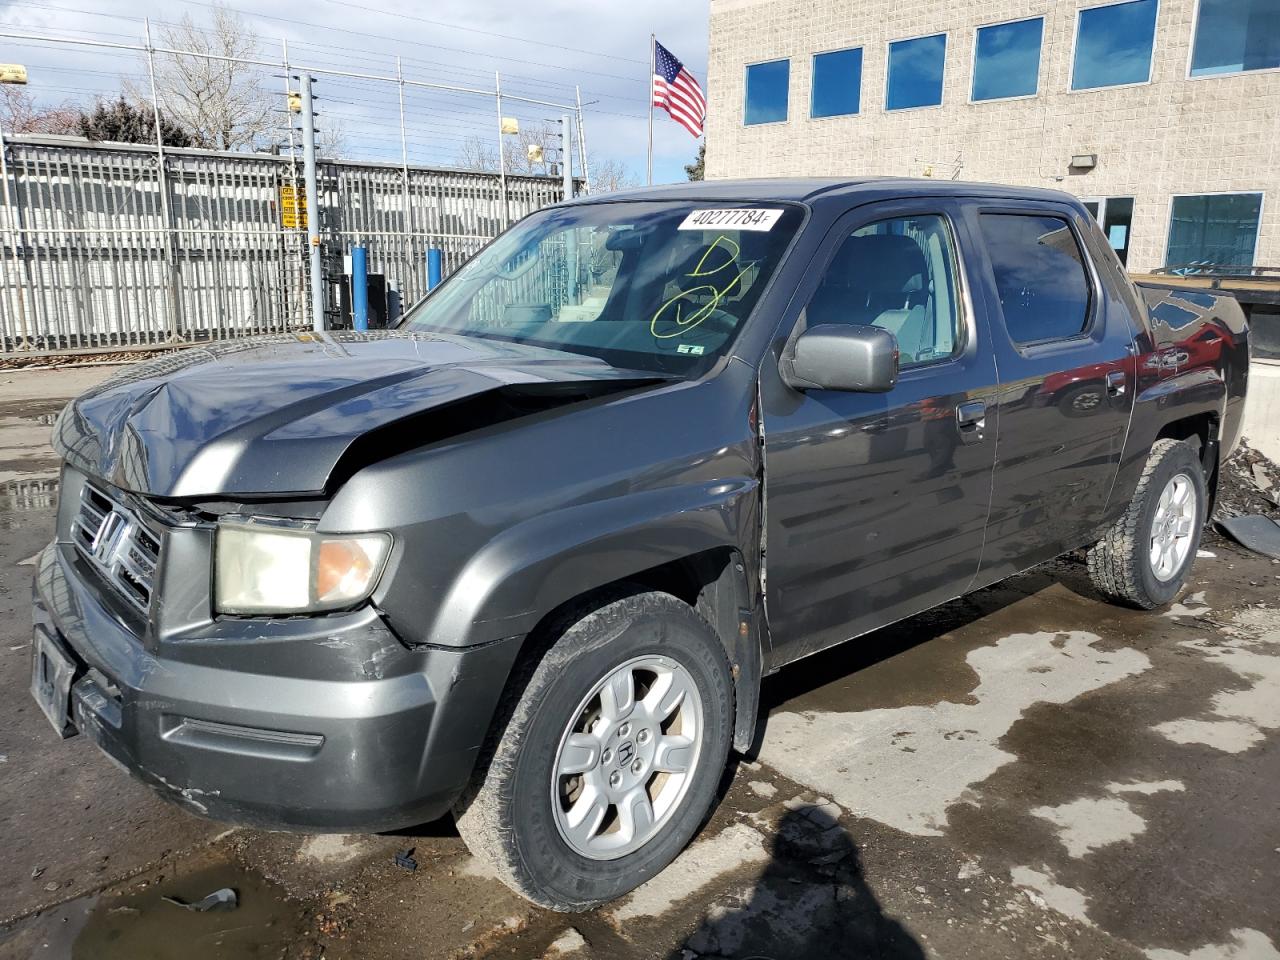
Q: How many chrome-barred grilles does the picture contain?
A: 1